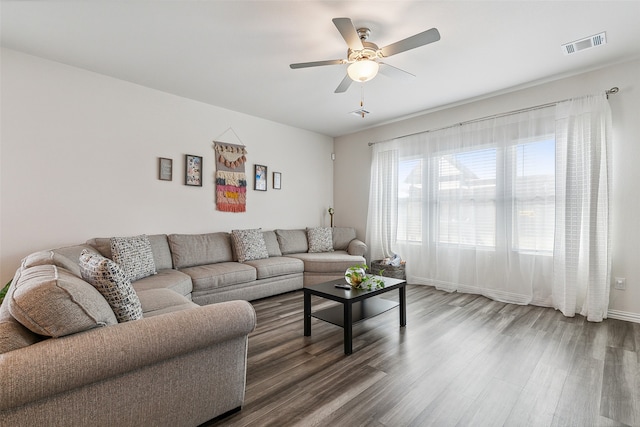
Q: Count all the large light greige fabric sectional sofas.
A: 1